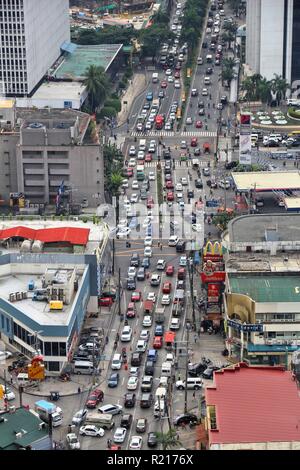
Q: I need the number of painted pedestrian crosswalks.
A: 2